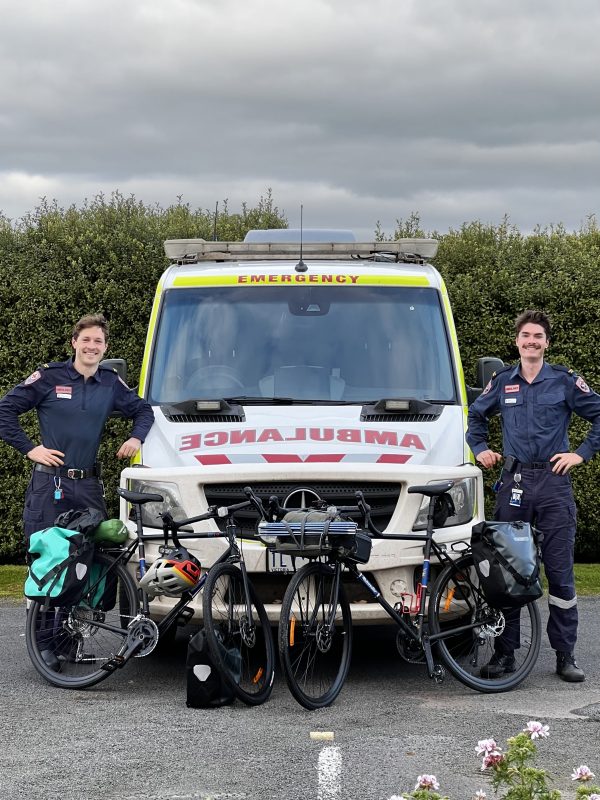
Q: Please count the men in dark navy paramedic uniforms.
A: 2